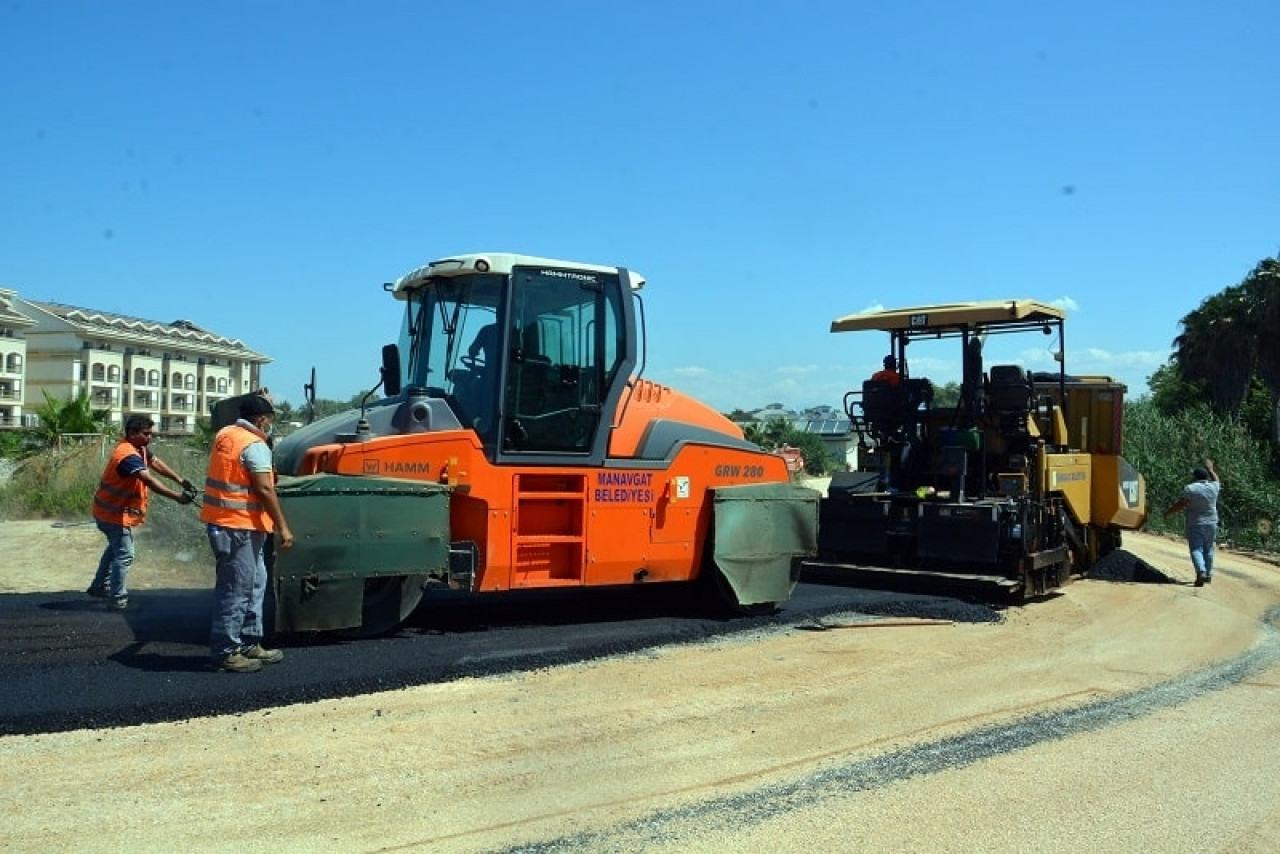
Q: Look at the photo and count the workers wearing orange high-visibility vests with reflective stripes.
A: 2